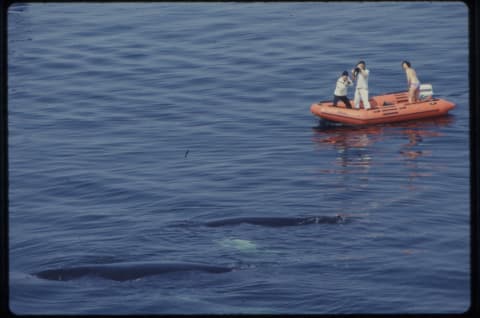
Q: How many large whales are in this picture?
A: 2